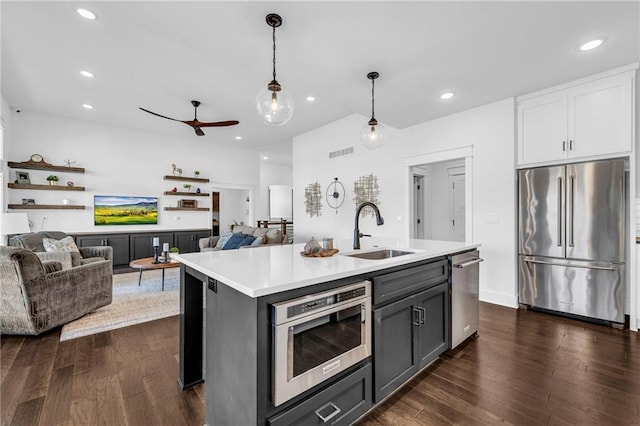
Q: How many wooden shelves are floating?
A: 6